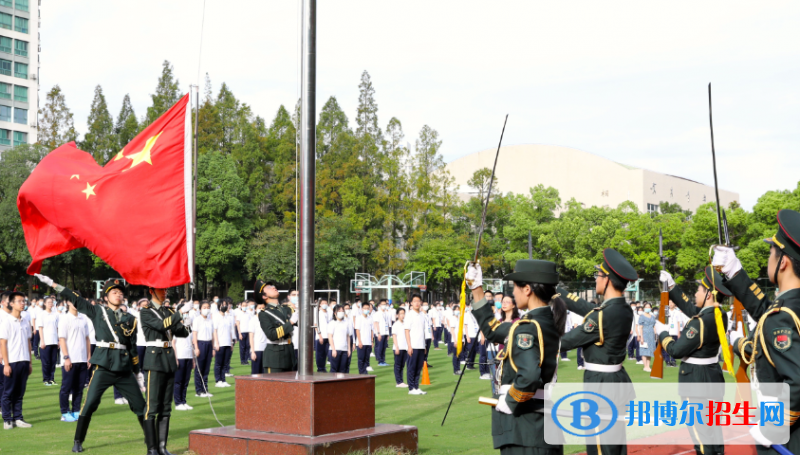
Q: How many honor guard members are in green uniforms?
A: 7